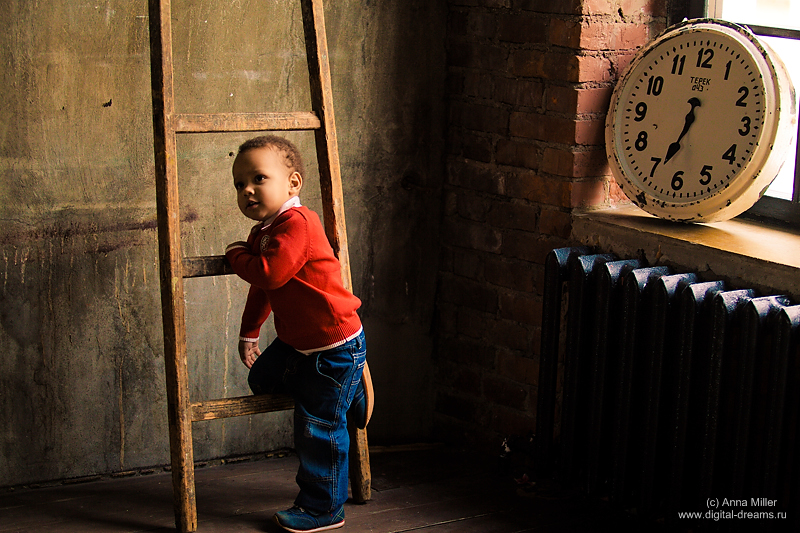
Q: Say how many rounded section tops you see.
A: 9